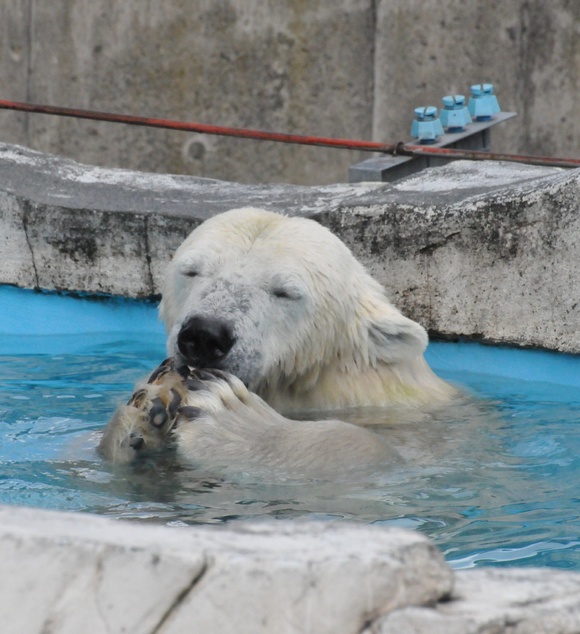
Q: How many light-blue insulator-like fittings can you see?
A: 3